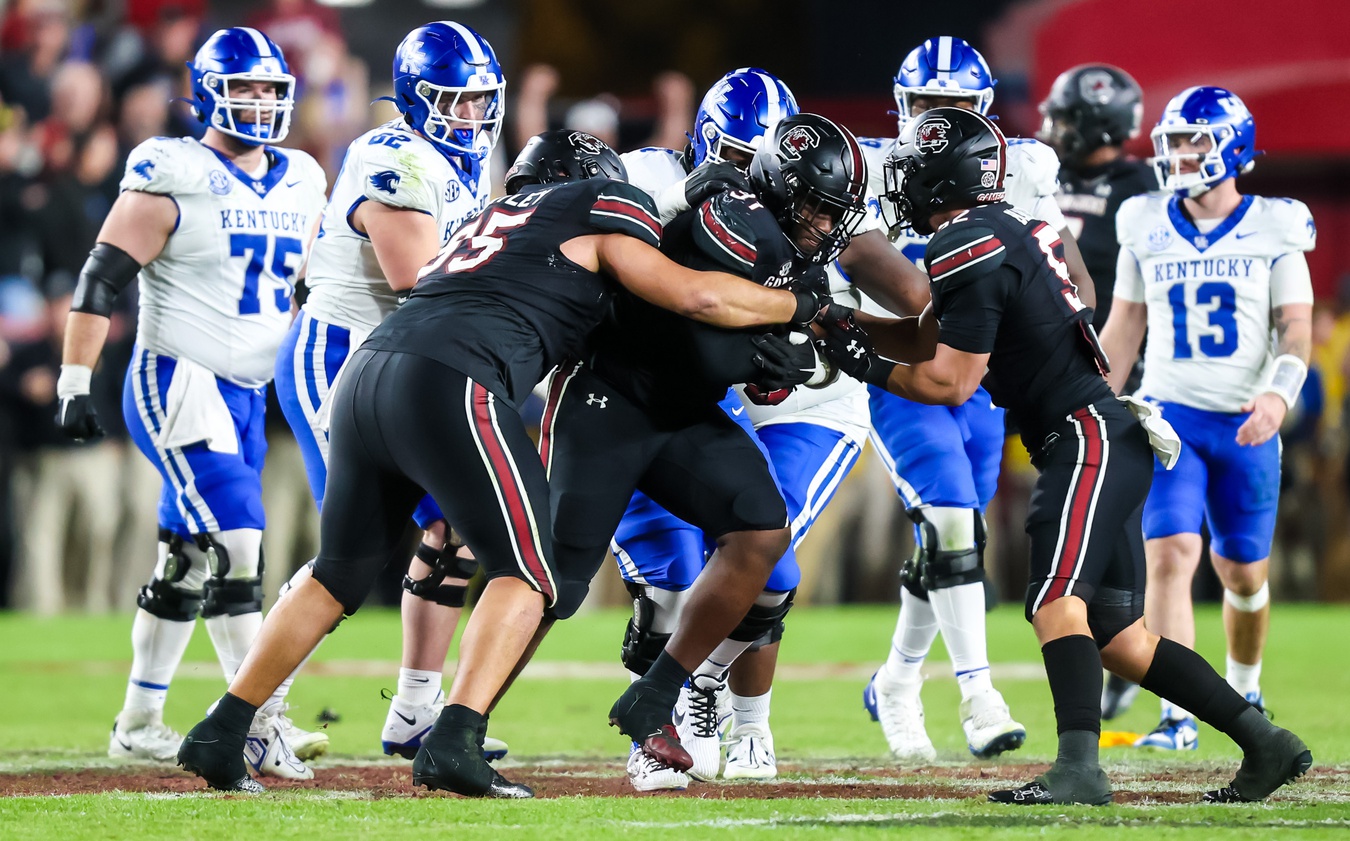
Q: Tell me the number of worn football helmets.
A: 9